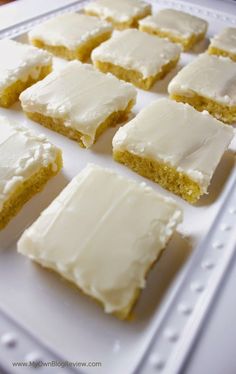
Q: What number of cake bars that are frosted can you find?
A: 11